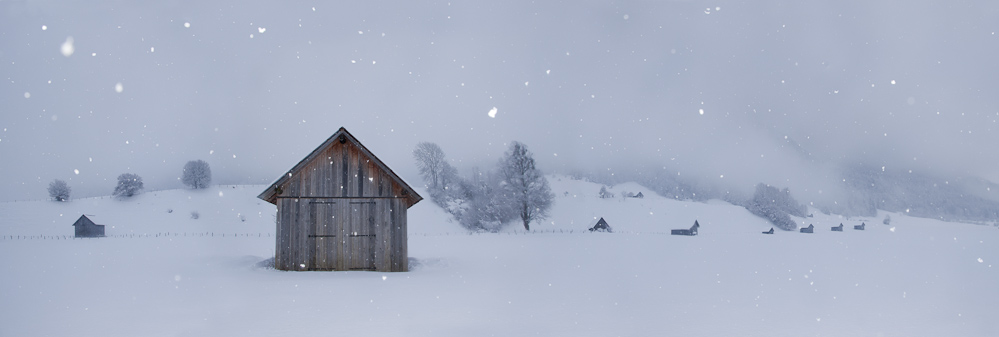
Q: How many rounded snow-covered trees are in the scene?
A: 3